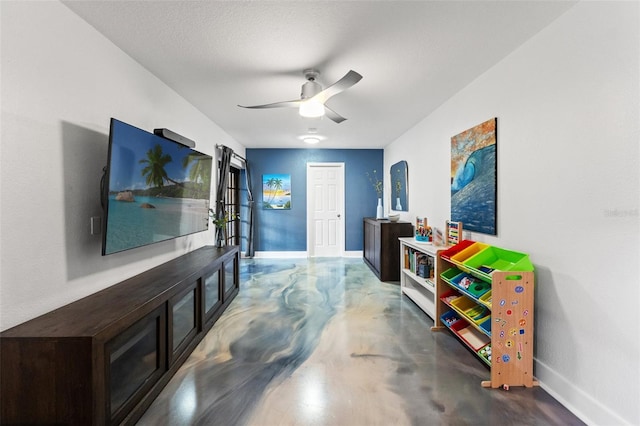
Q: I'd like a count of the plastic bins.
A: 12